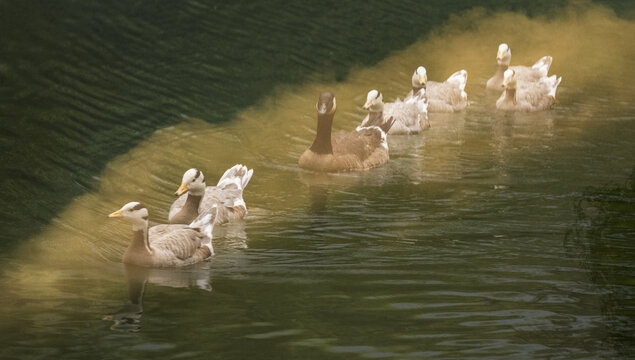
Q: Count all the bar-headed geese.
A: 6